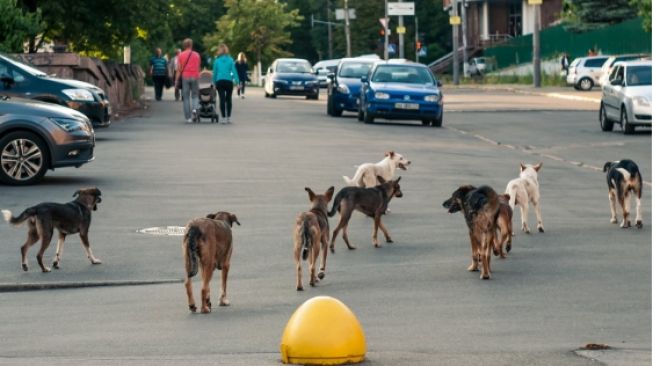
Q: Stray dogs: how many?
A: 9